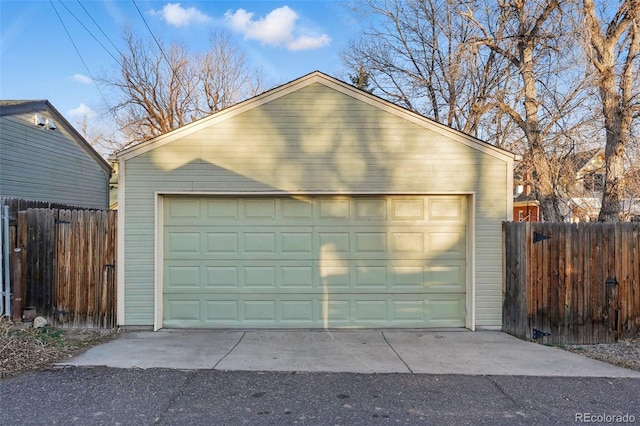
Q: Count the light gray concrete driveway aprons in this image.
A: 1